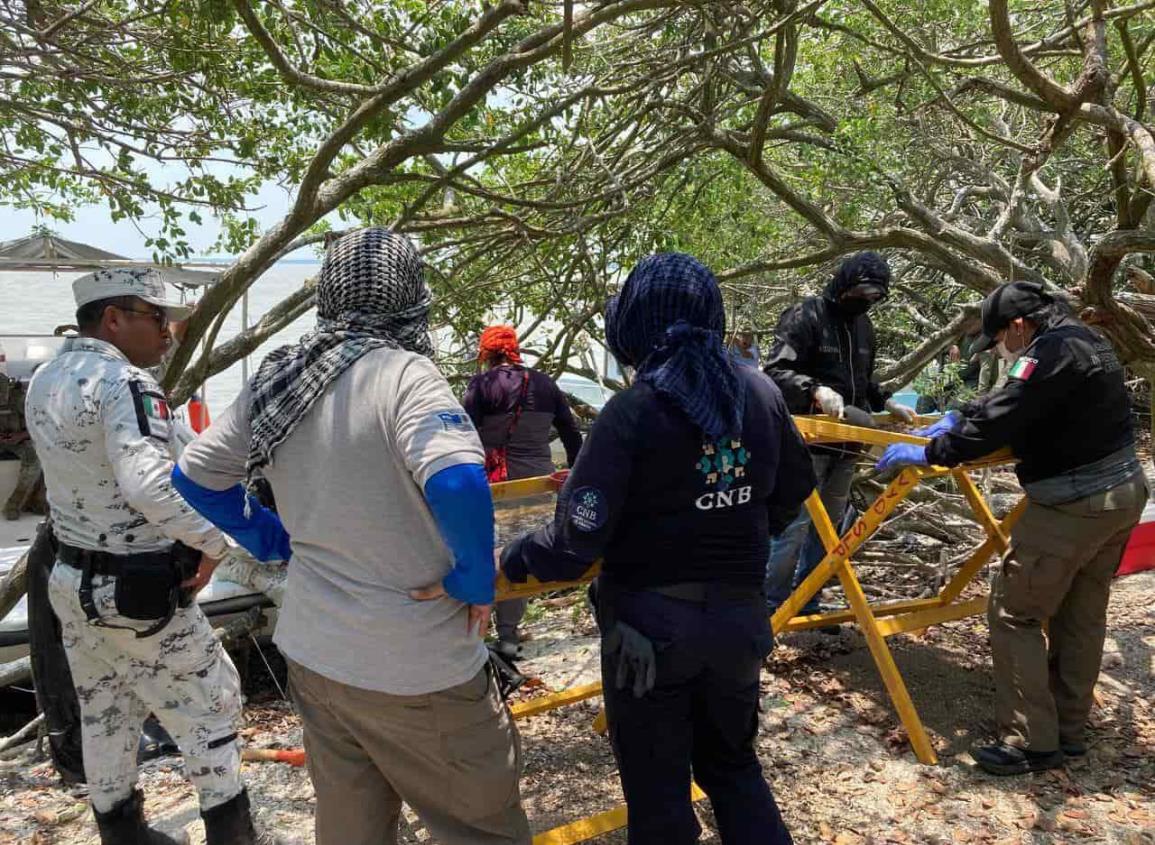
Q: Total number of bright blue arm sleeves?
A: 2